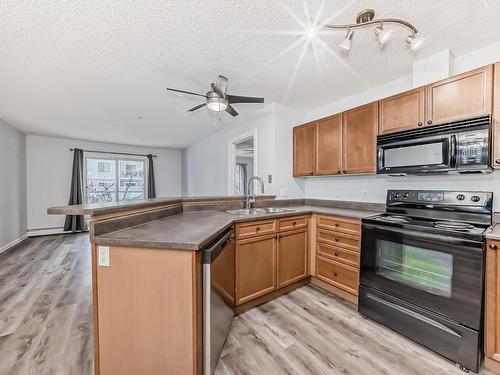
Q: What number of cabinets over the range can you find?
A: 2